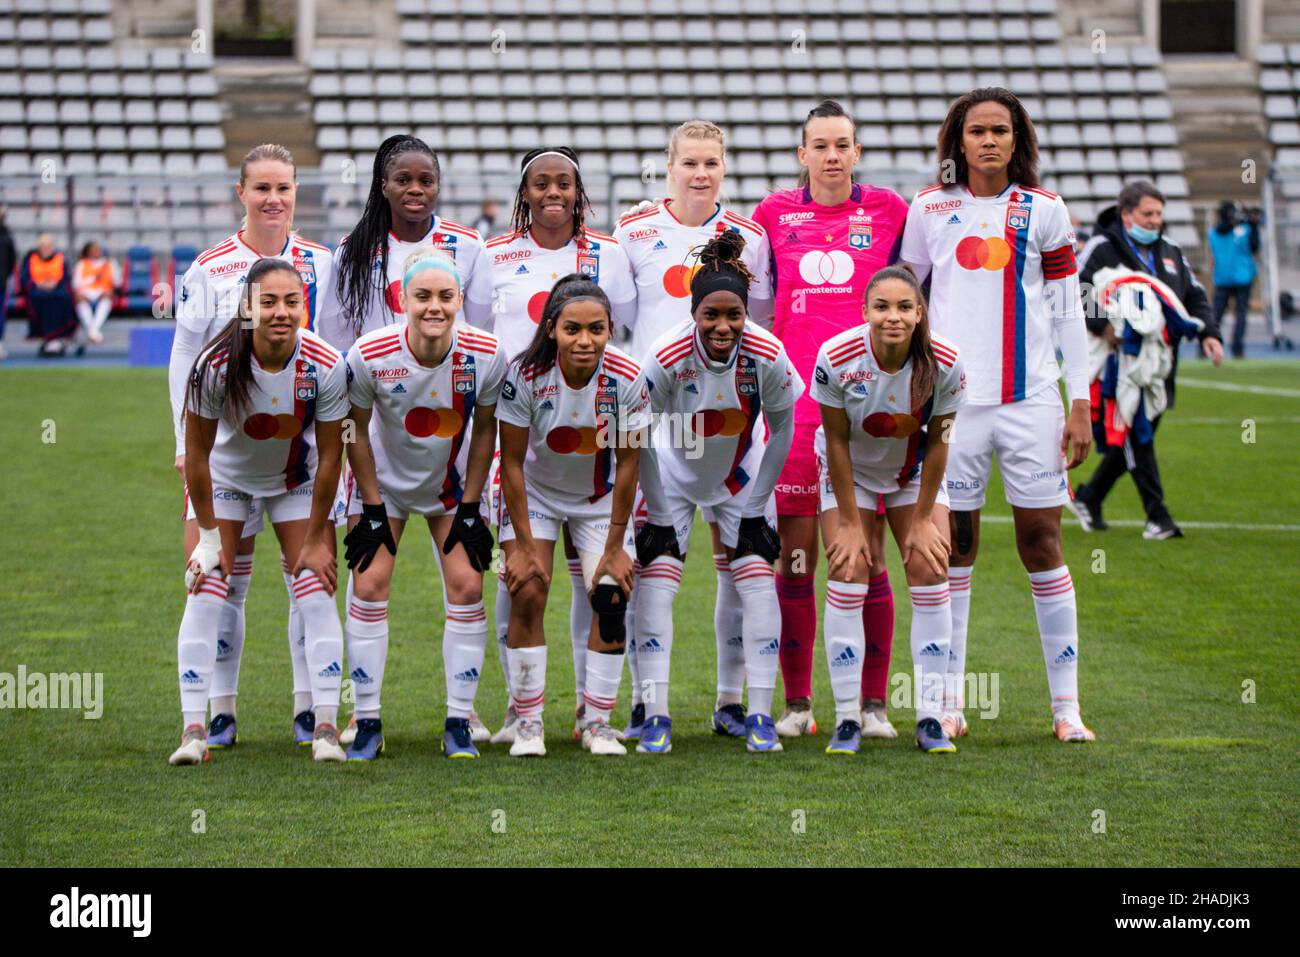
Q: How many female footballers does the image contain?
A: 11